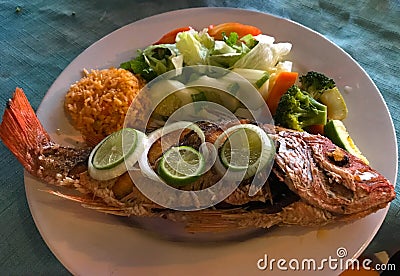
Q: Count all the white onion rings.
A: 3